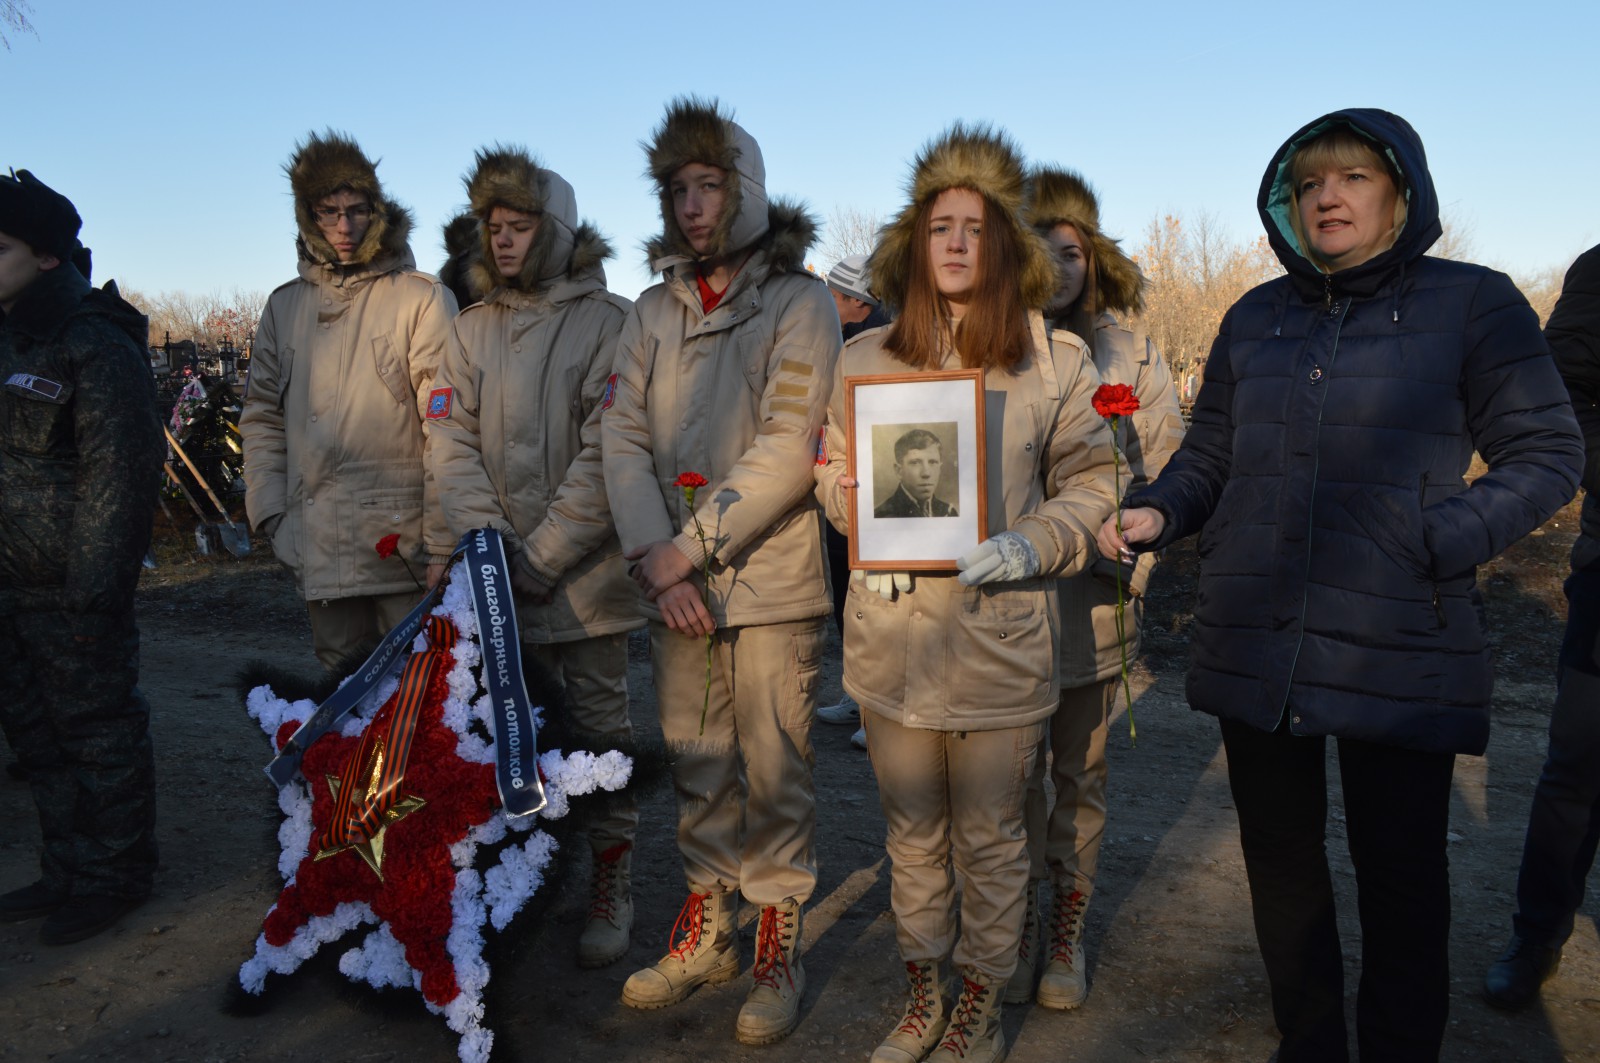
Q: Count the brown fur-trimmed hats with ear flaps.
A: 5